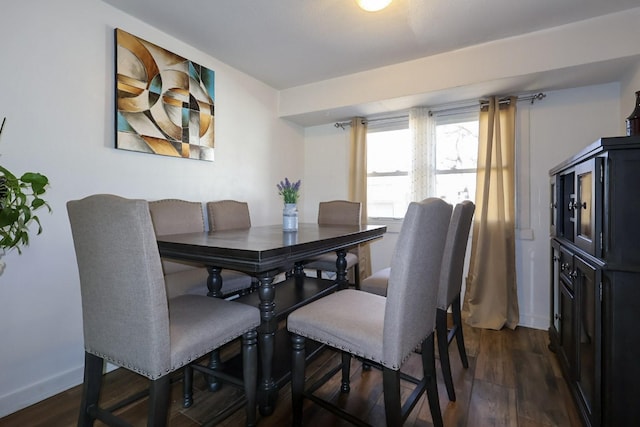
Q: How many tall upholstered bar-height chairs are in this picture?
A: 6